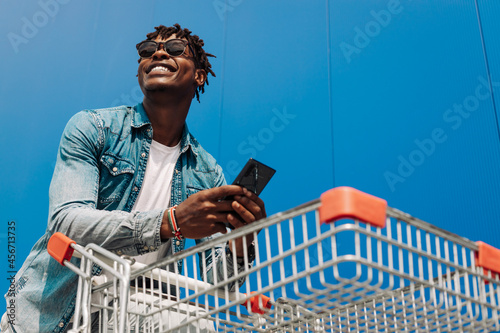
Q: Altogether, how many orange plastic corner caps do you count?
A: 4